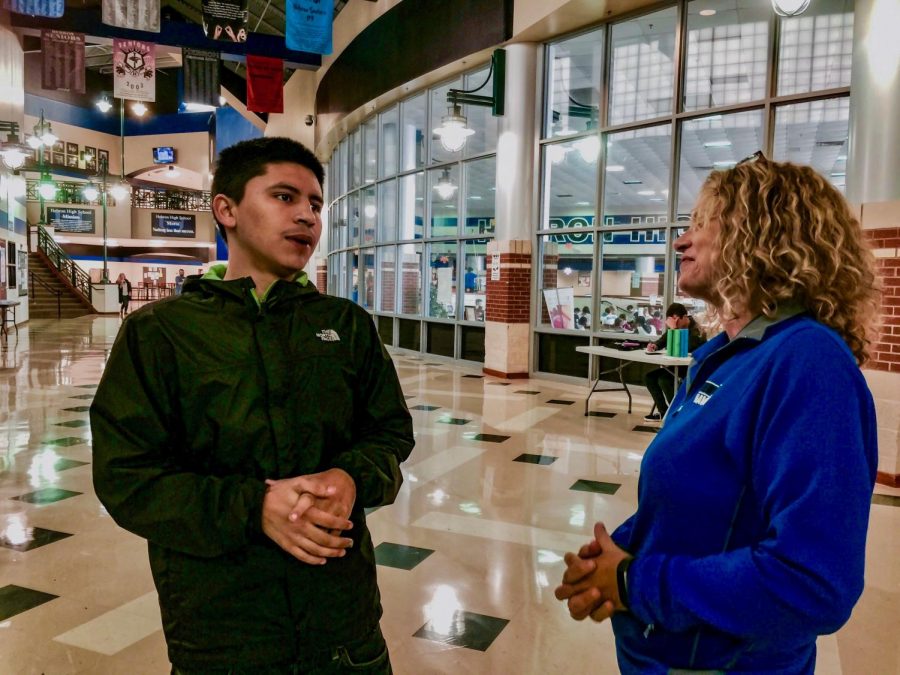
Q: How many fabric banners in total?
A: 8